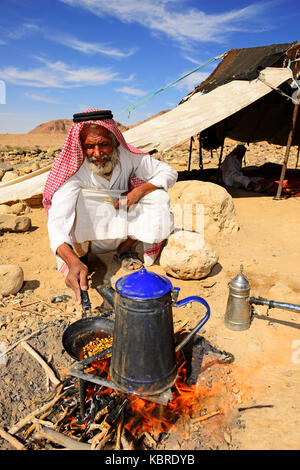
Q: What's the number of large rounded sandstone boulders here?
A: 2